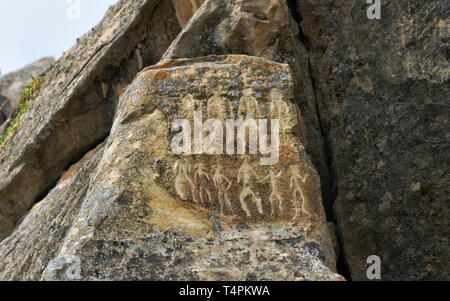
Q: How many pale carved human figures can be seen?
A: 10